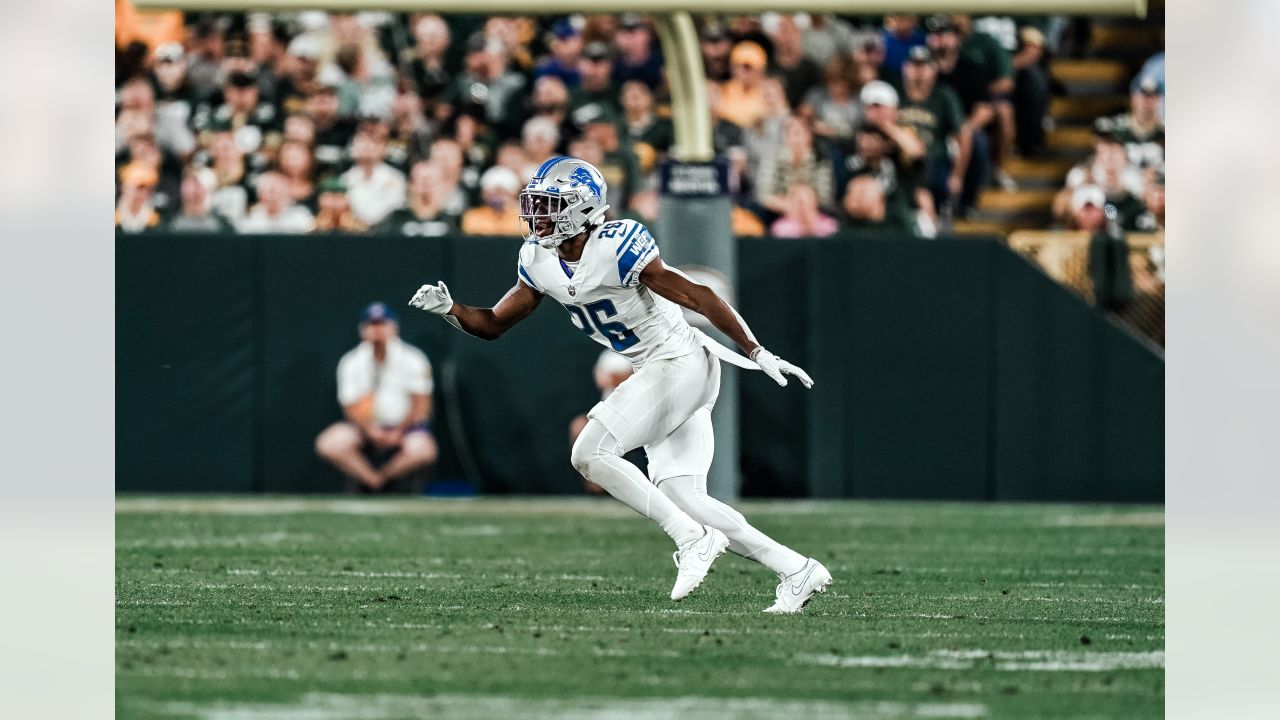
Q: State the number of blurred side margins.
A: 2